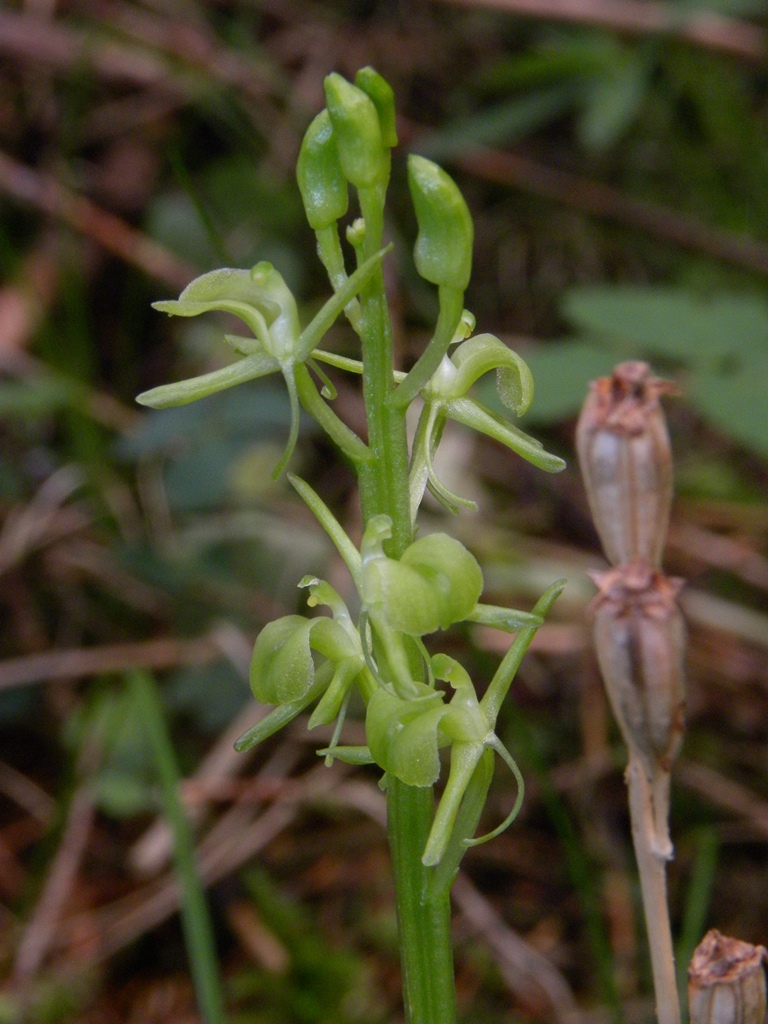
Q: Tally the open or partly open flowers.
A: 5